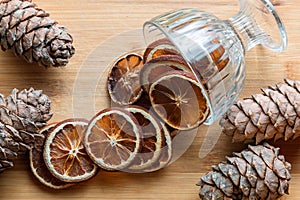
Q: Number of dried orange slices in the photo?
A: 9